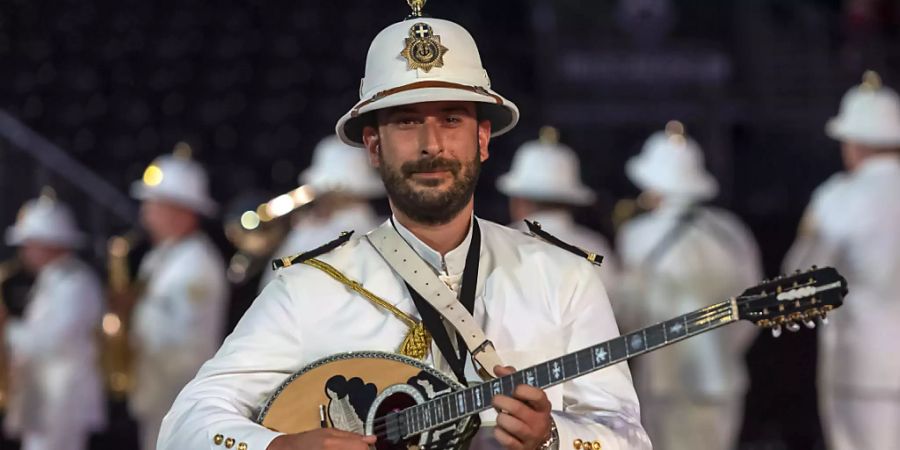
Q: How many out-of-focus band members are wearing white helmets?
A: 6